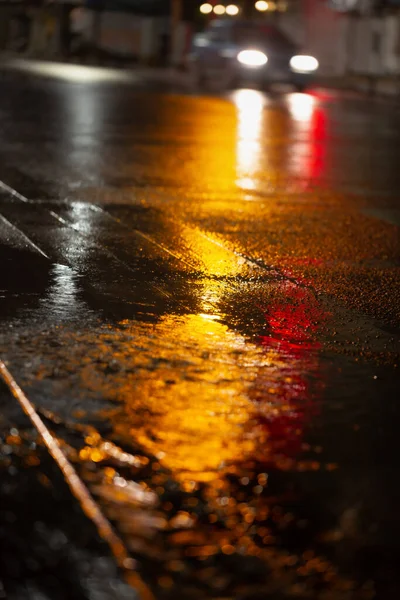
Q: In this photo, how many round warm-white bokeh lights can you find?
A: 4